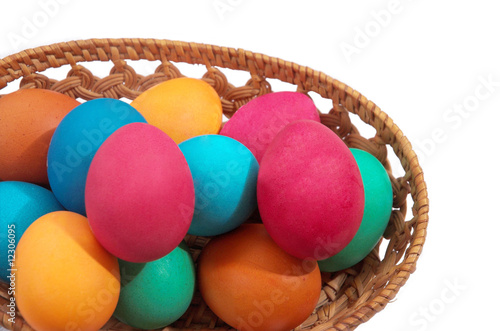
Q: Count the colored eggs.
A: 12